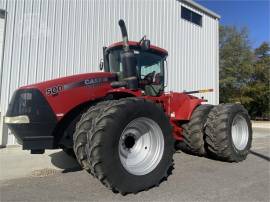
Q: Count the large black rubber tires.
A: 4